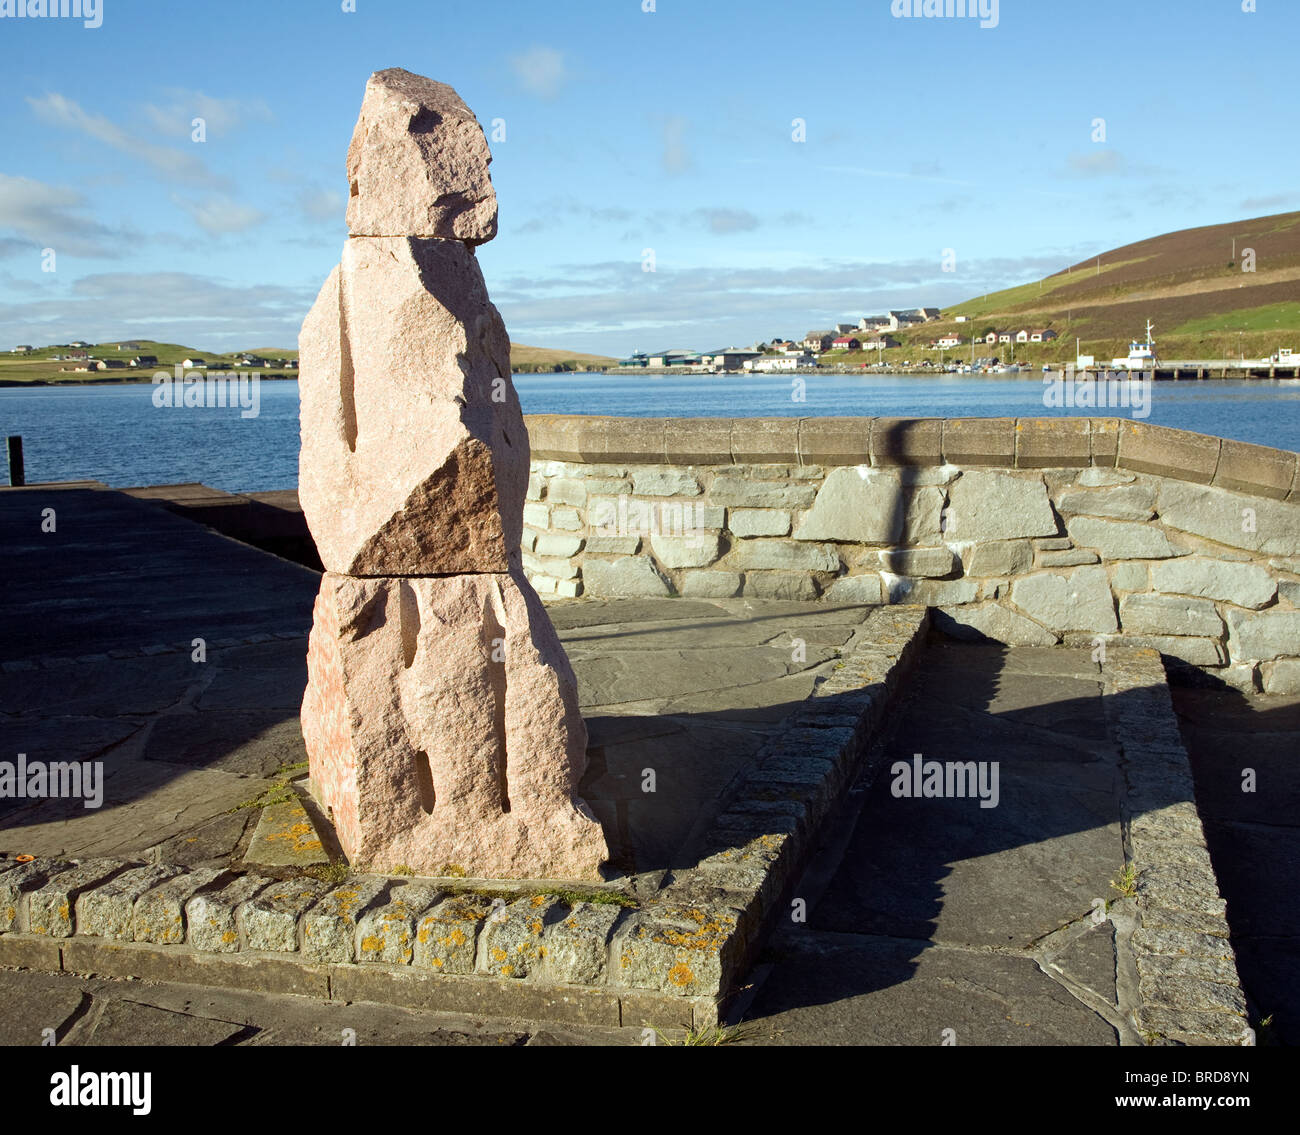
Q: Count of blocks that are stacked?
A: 3